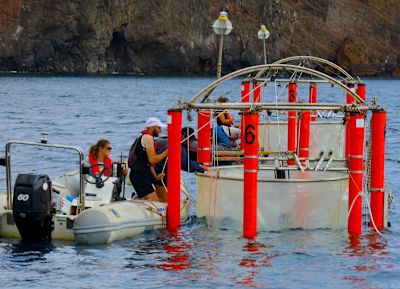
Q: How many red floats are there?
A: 12